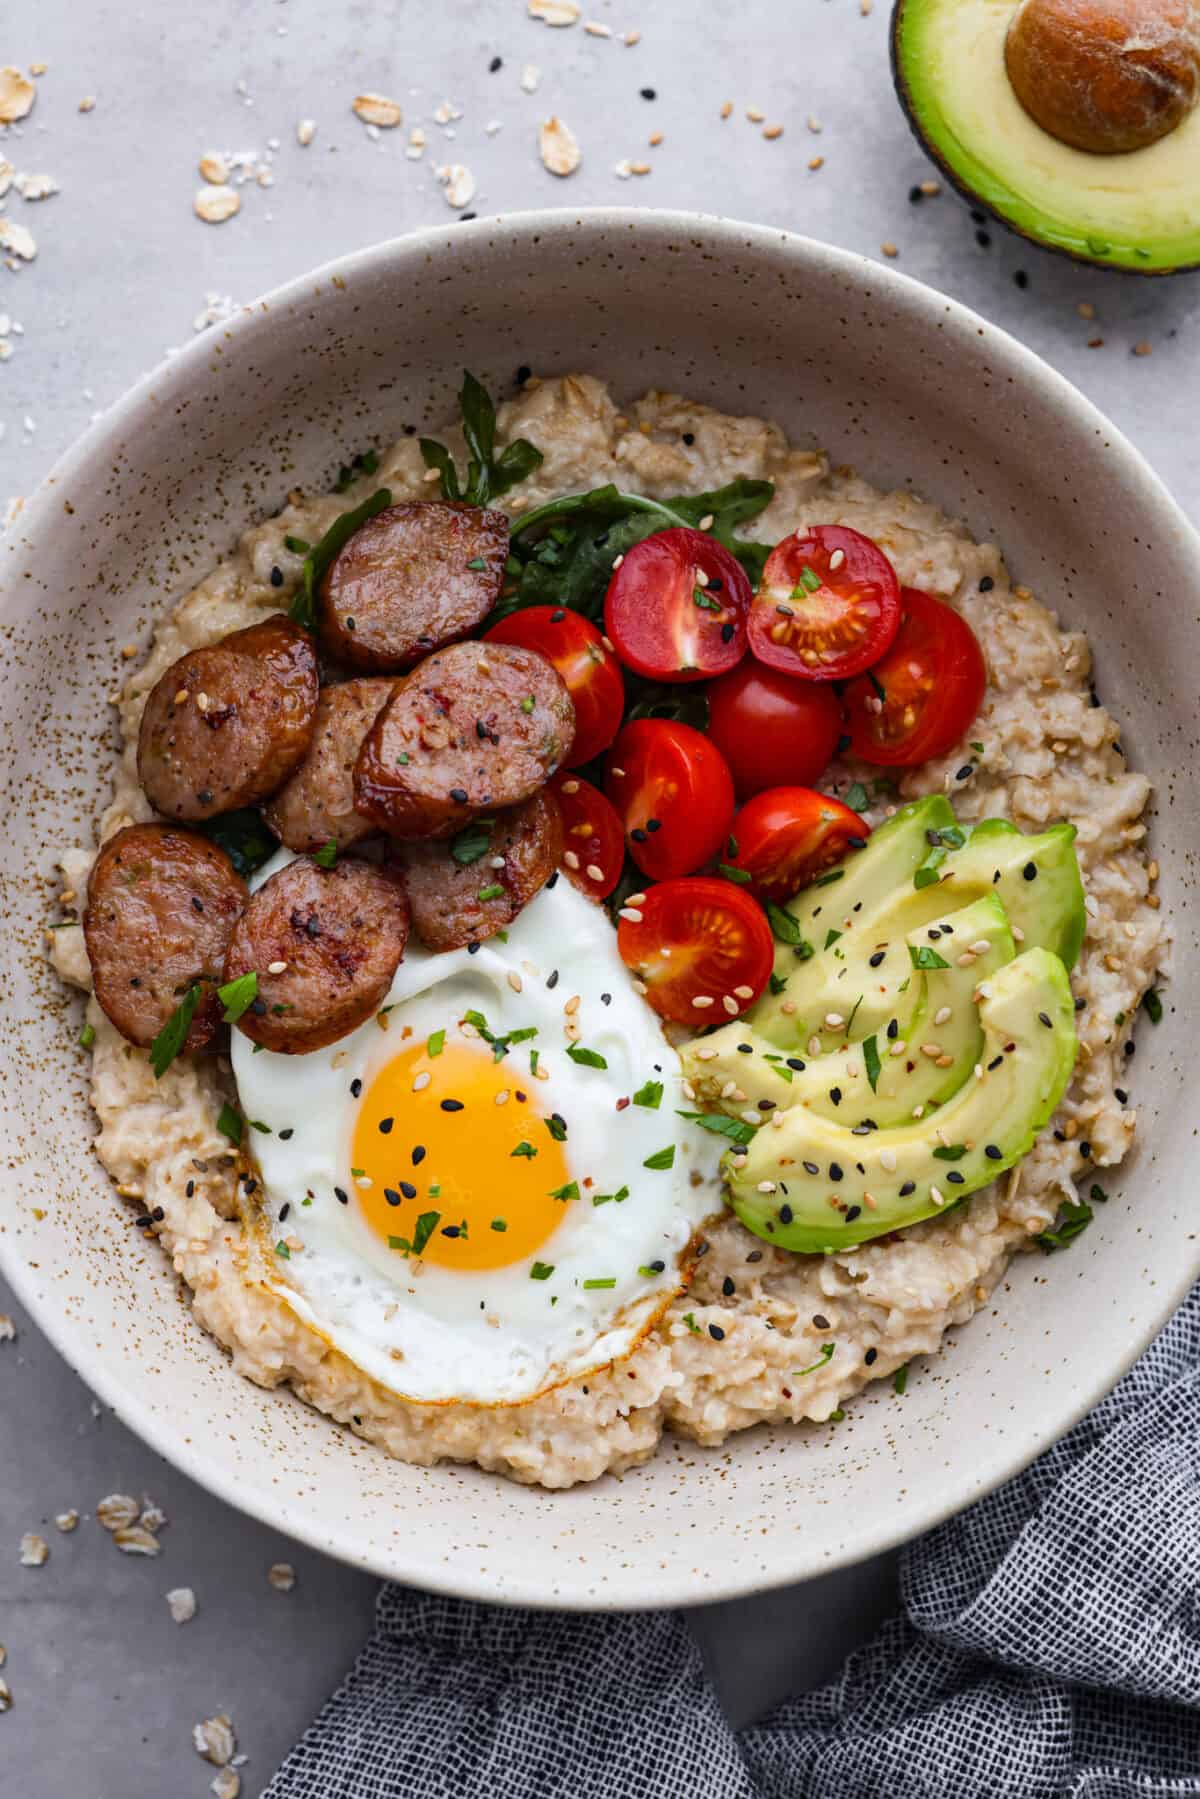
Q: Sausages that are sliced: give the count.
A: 7